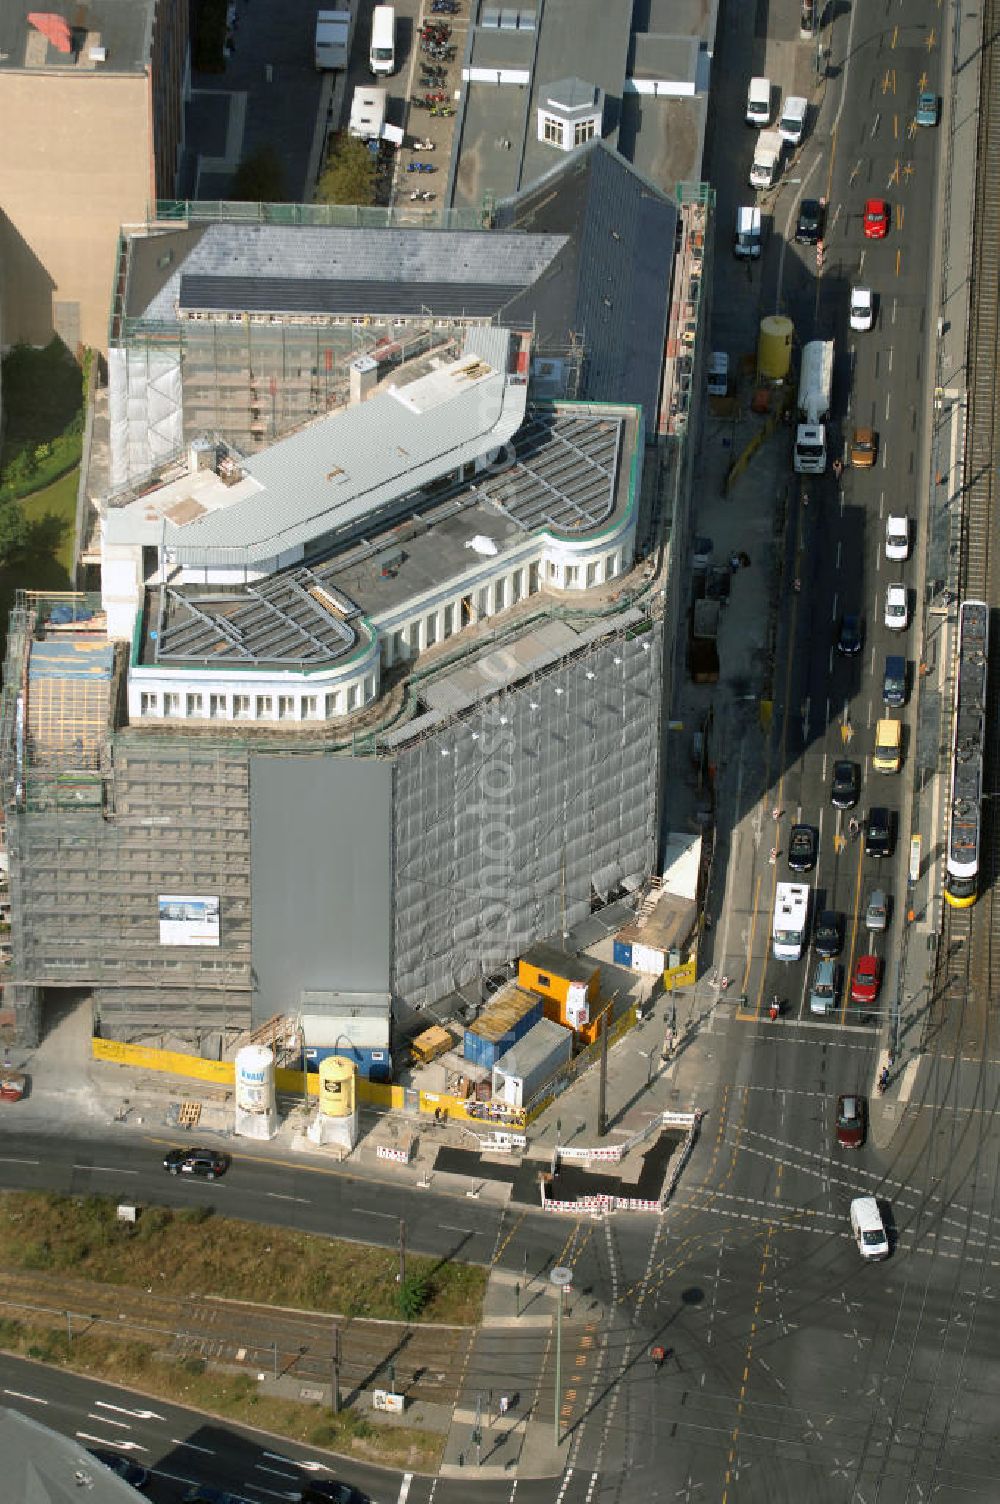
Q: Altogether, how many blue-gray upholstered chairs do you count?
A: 0